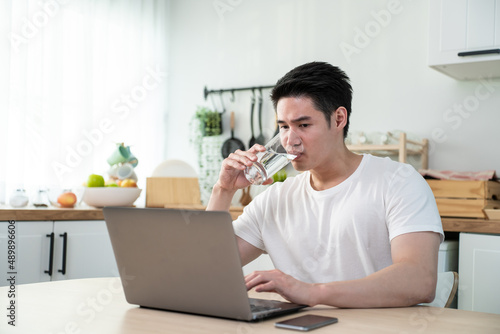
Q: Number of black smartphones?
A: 1